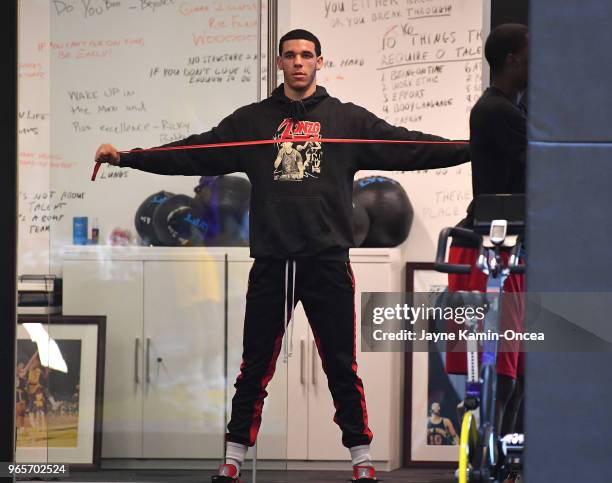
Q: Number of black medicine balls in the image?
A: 5